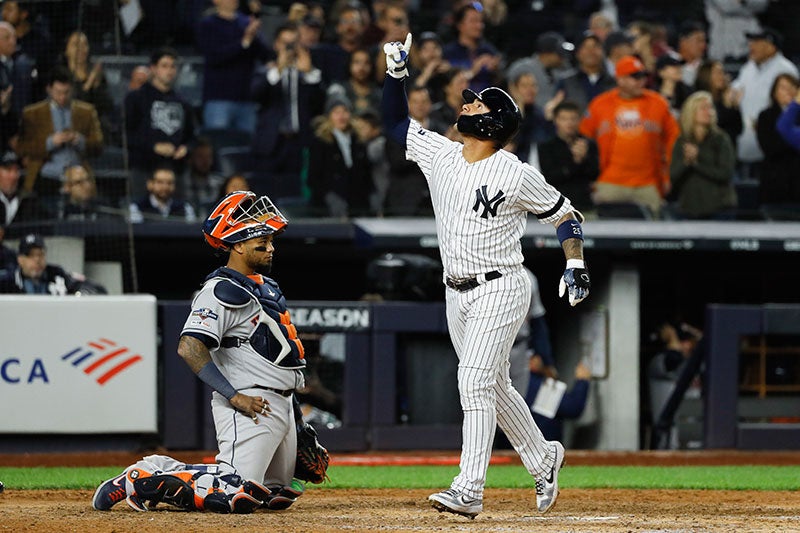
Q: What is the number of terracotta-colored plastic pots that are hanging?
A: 0